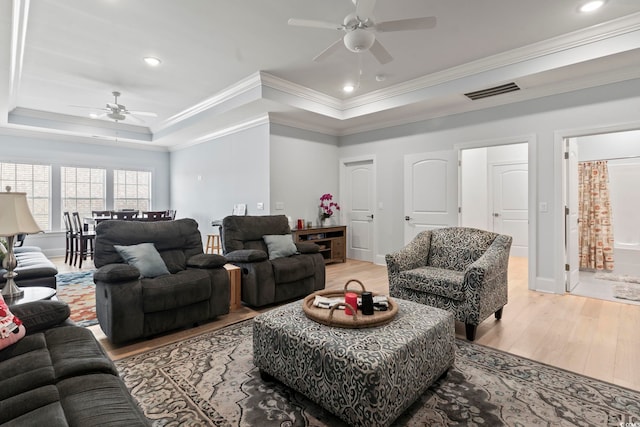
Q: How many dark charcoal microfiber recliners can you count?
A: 2